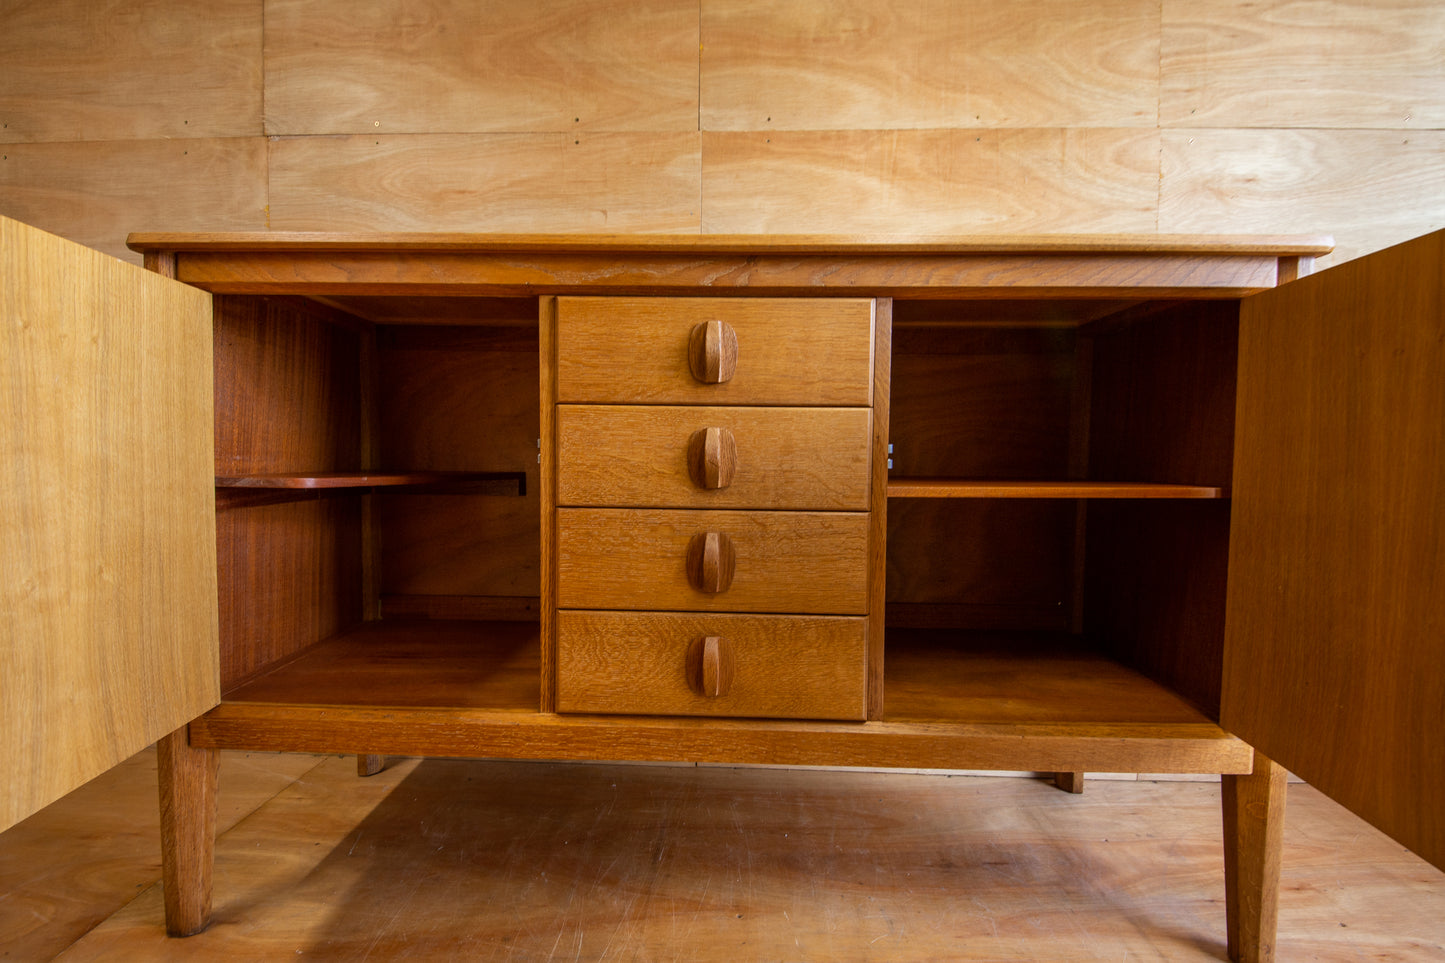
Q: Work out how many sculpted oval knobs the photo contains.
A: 4